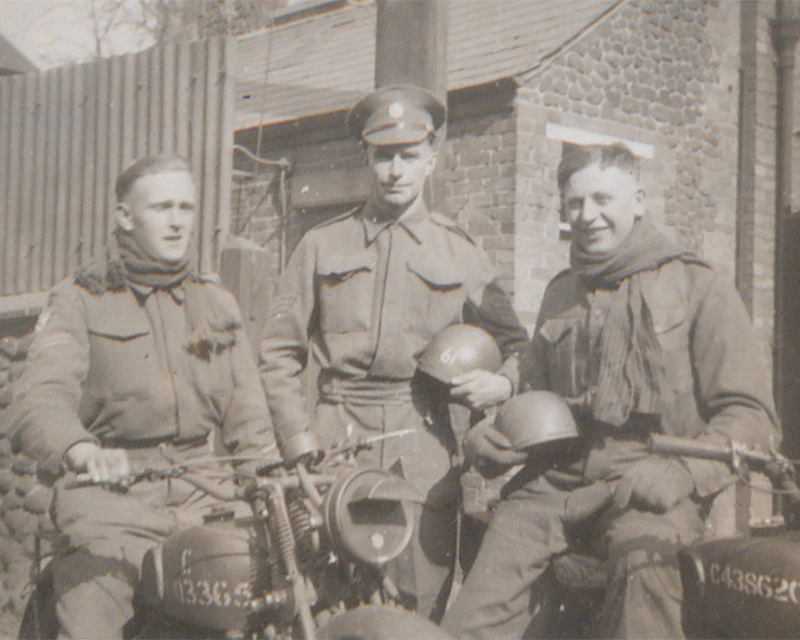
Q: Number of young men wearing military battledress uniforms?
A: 3